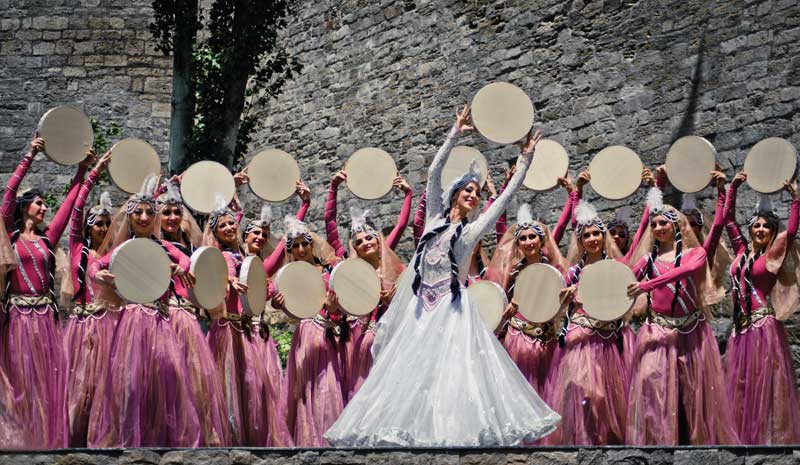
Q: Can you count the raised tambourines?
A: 11